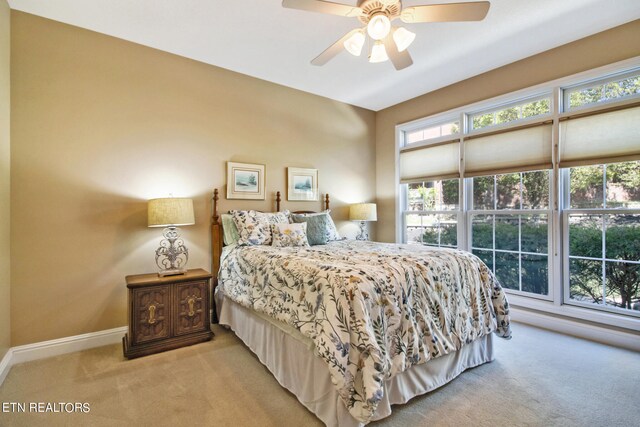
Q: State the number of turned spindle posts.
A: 3